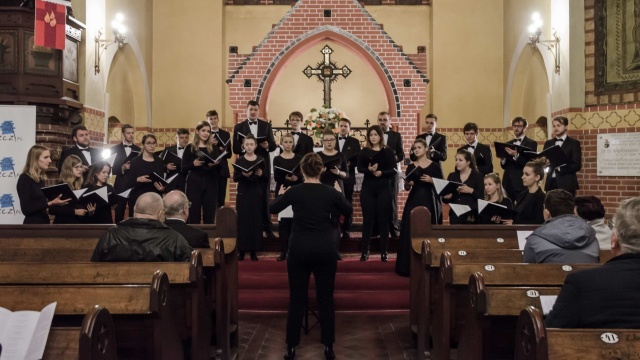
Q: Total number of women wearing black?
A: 14